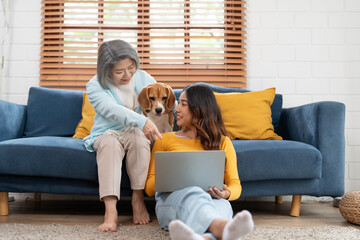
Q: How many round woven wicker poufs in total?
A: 1